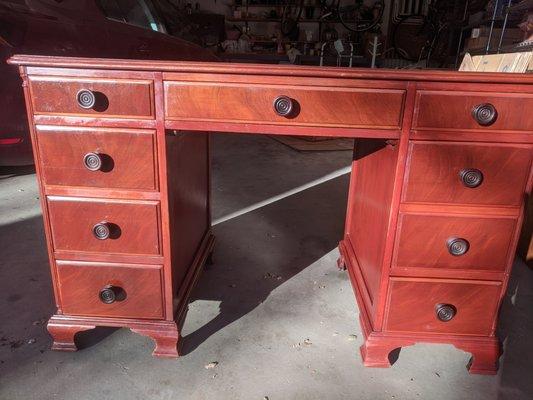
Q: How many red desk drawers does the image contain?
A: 9